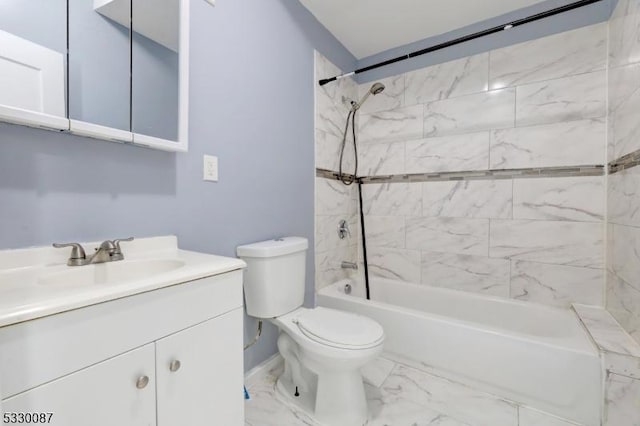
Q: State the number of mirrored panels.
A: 3